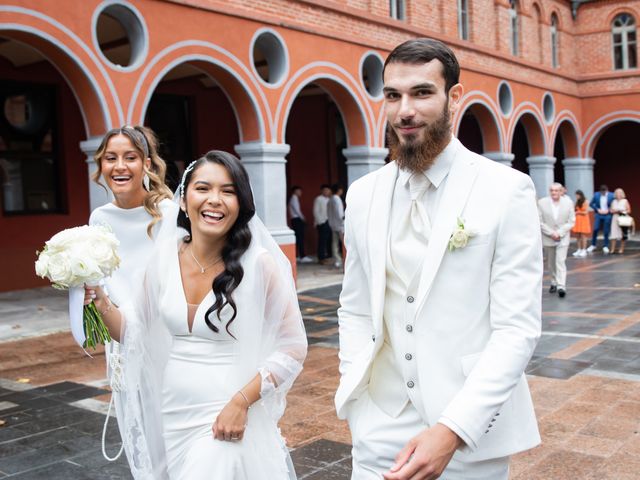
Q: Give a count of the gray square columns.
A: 6